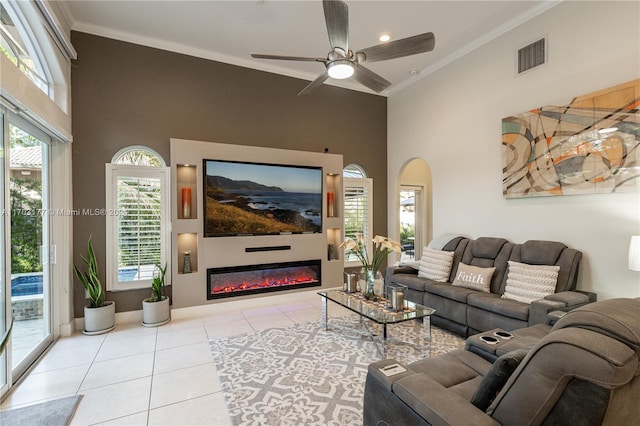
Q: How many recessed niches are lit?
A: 4